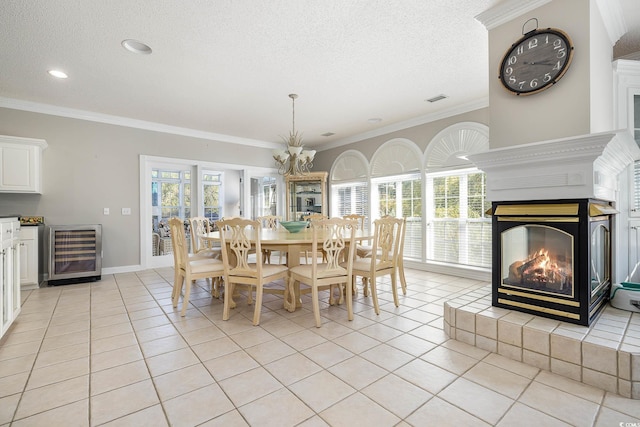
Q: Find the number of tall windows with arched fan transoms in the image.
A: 3